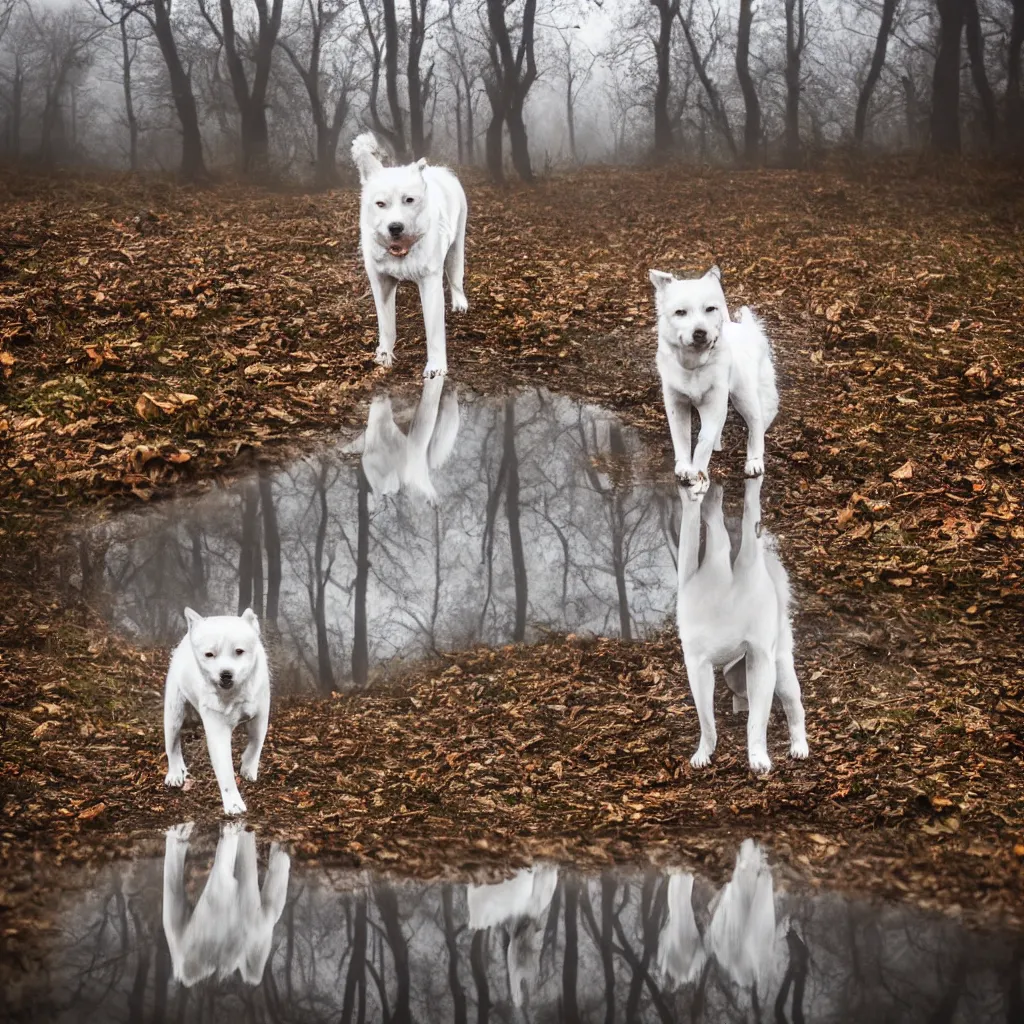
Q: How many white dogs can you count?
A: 3